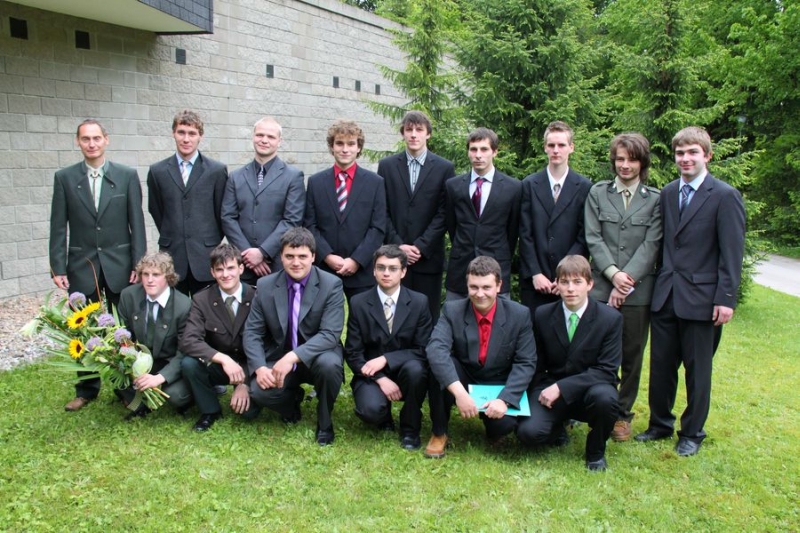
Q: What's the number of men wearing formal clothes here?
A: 15